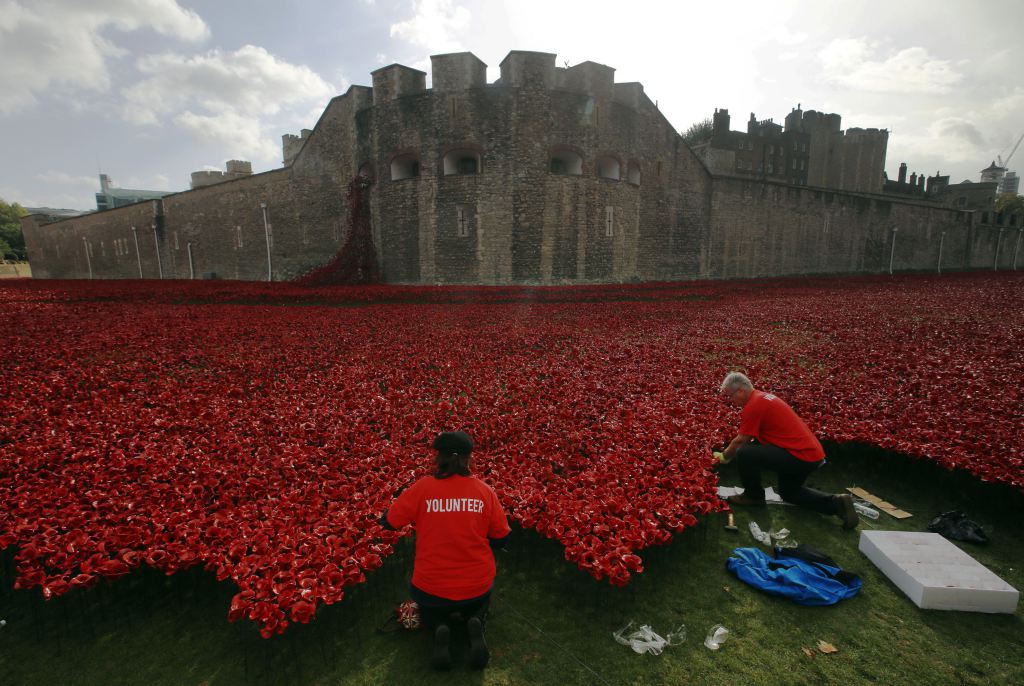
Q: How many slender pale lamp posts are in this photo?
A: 9